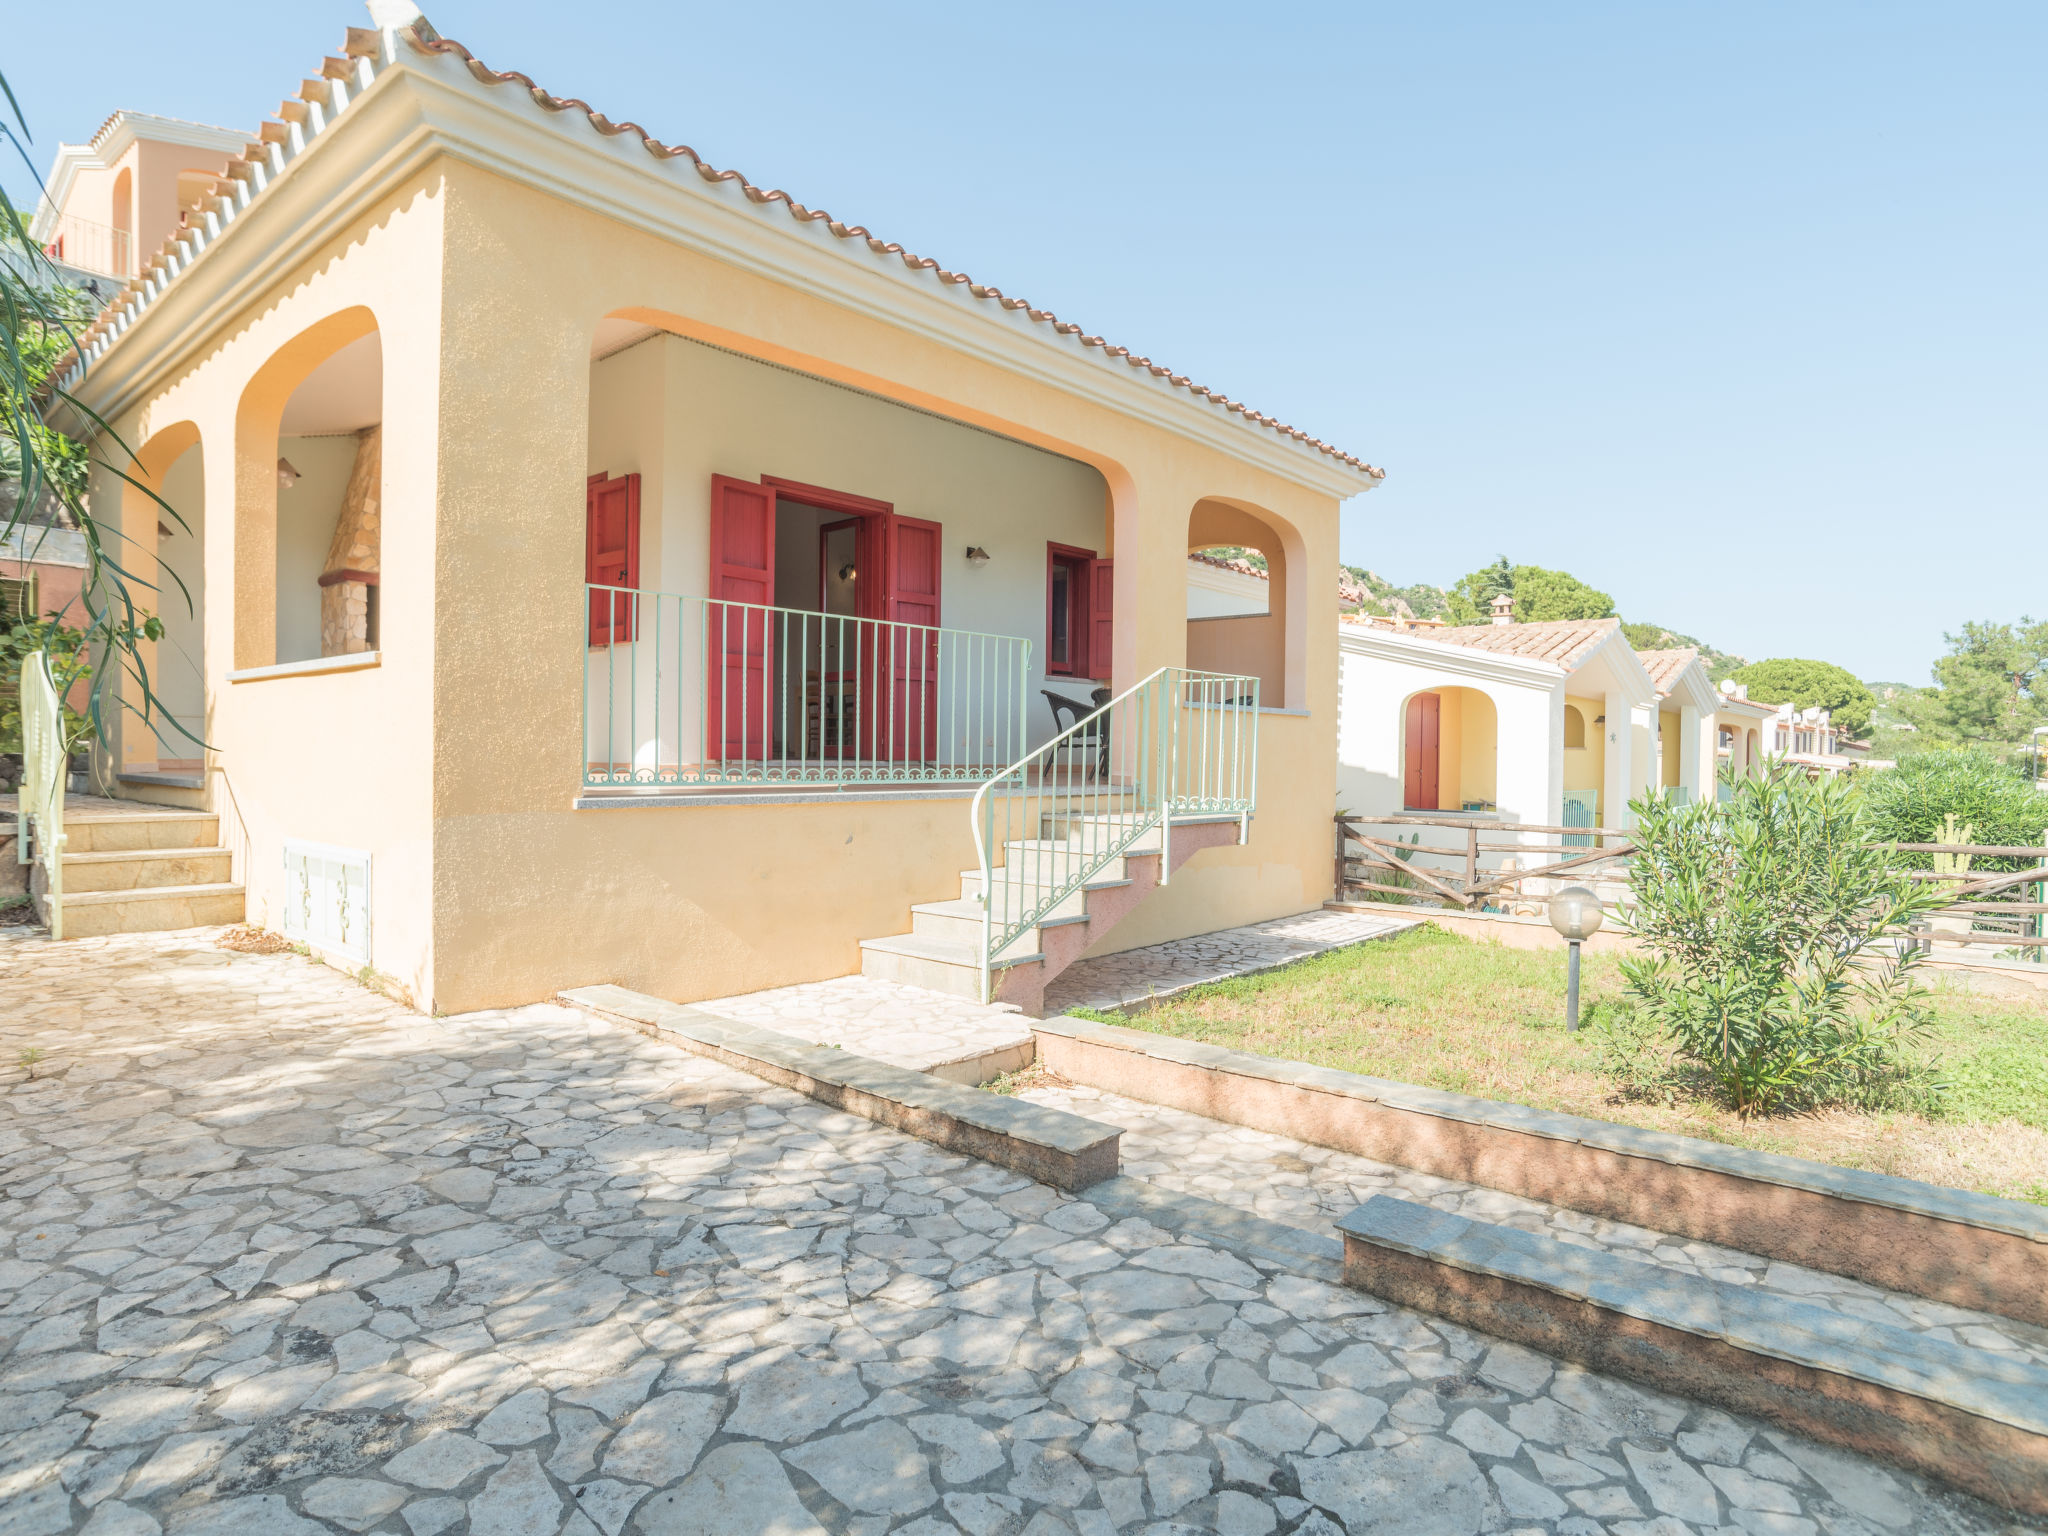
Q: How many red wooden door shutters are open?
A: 2